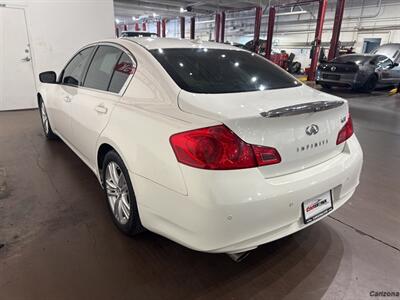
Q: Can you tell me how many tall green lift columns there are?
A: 0